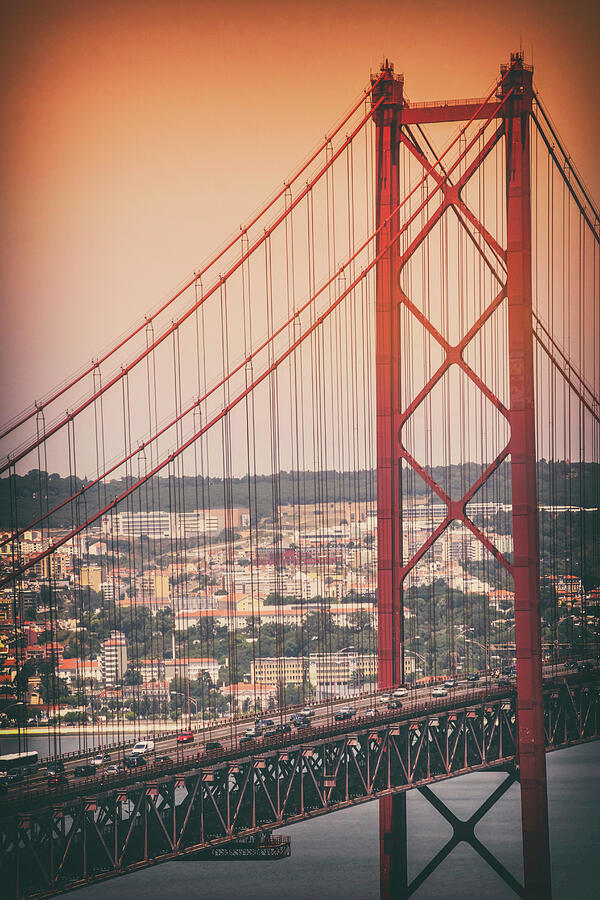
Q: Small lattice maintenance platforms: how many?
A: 1